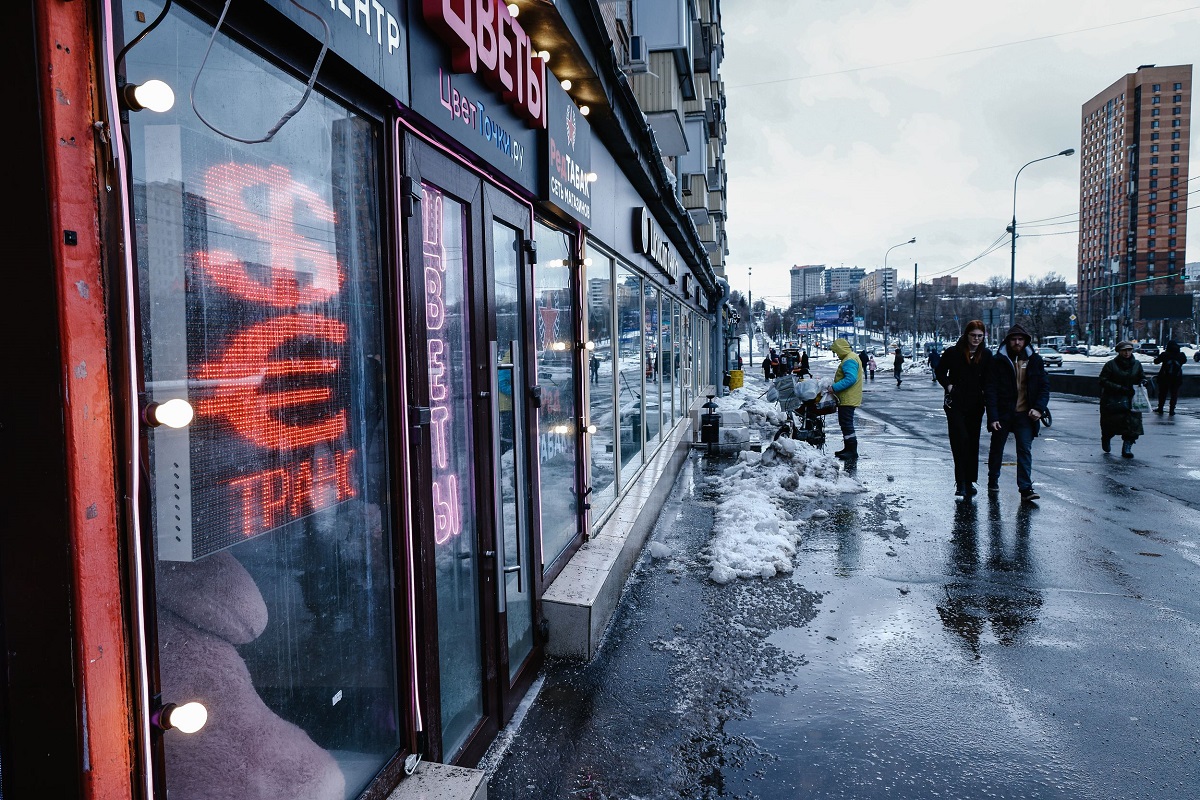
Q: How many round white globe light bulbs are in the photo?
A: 11